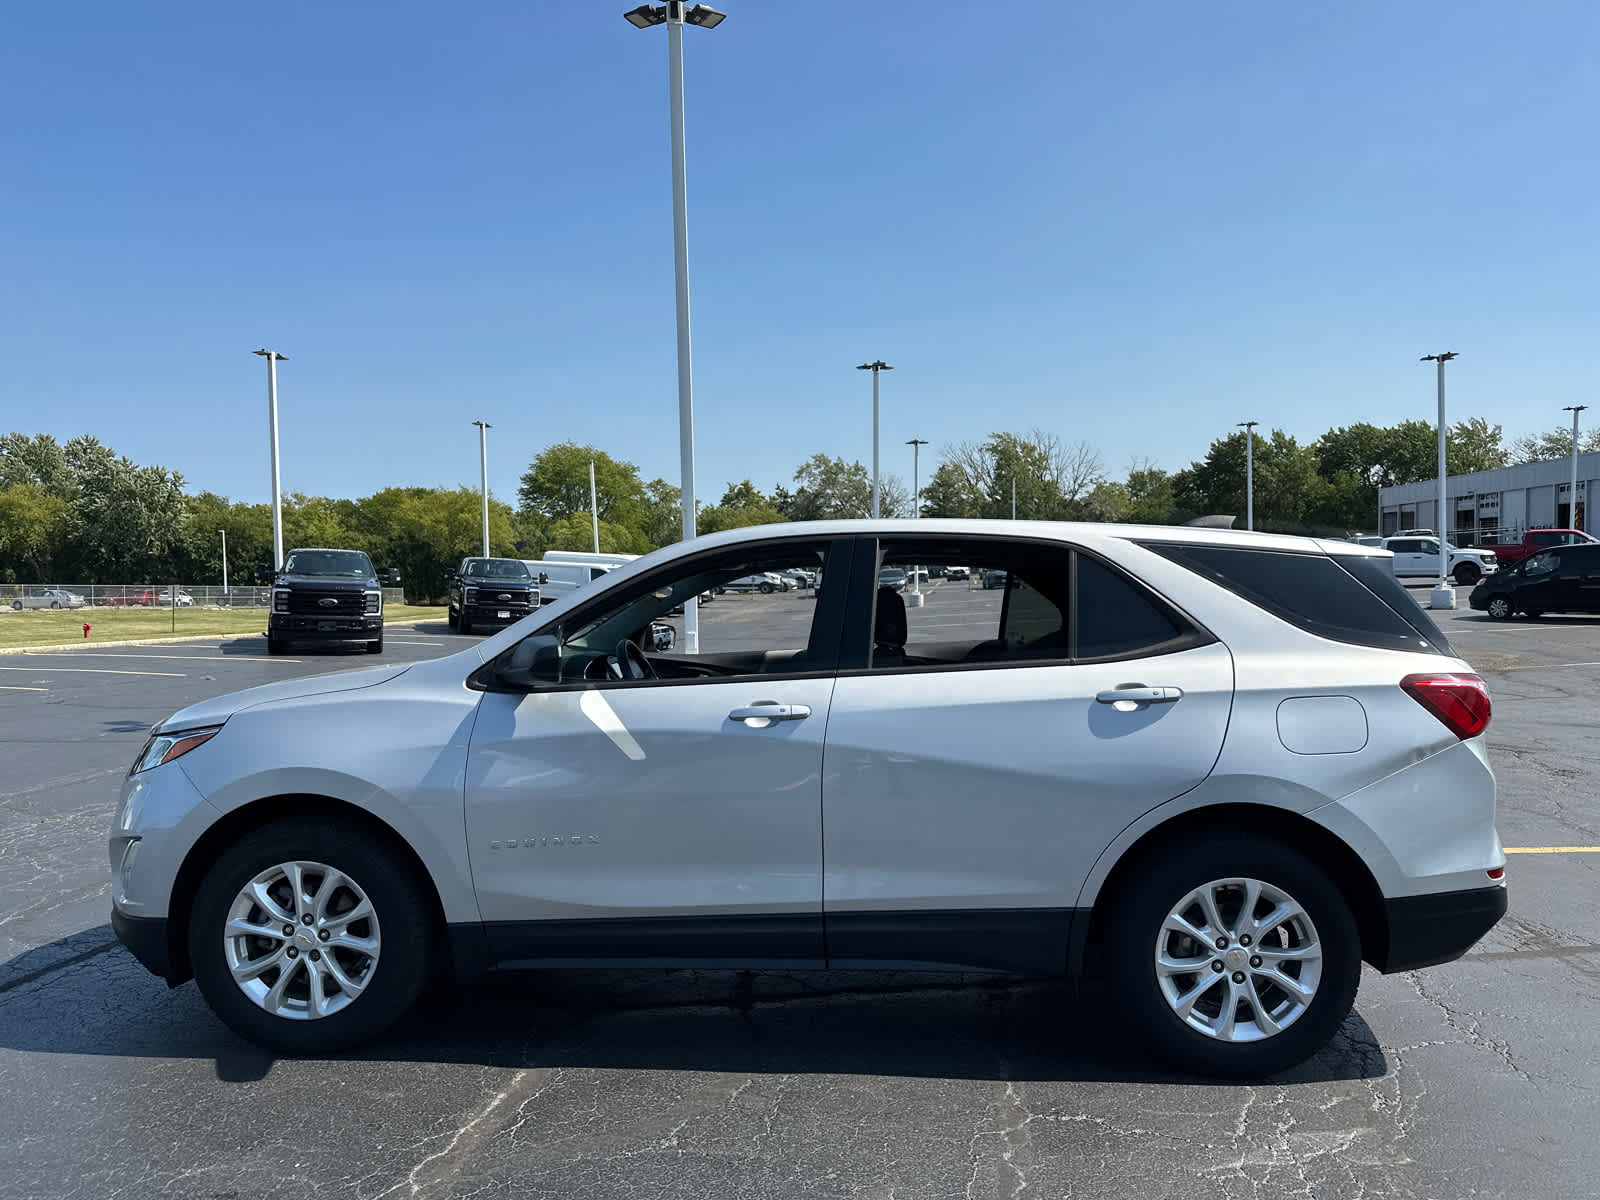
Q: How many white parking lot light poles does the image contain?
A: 11